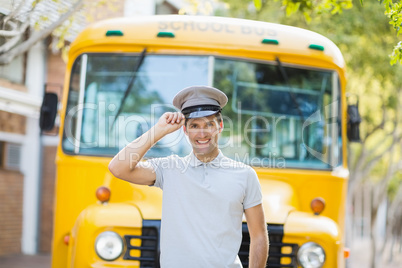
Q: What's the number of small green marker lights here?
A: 4